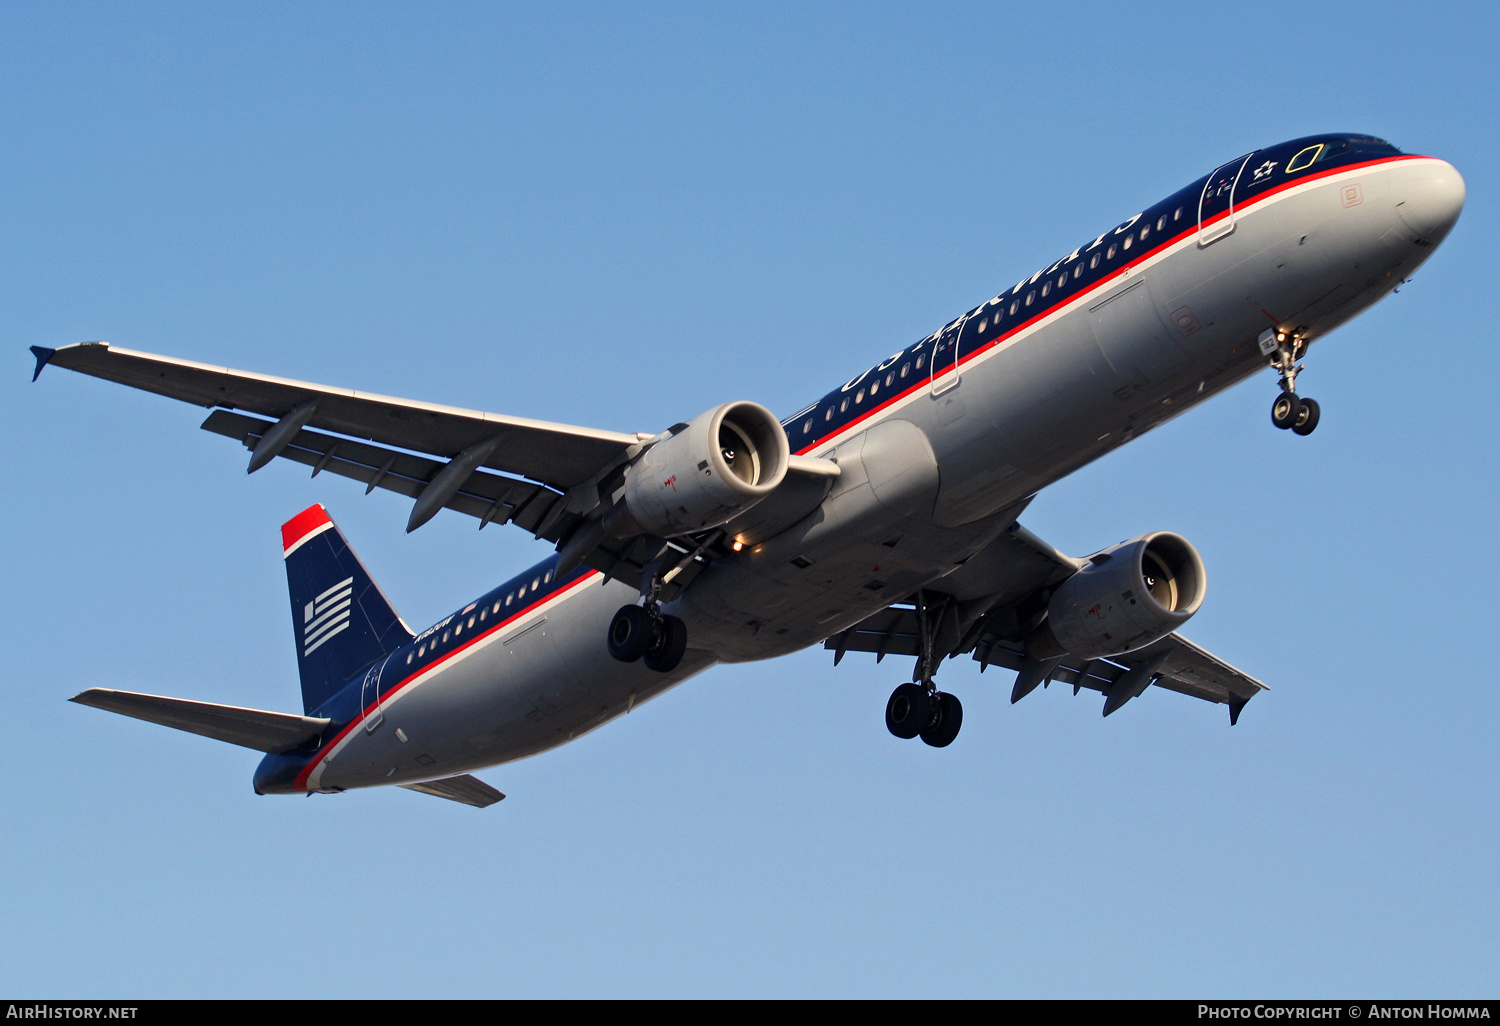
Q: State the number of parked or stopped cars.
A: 0